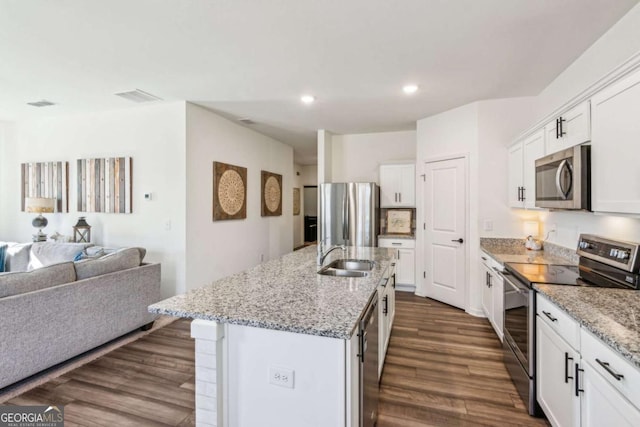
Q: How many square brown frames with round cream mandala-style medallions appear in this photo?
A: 2